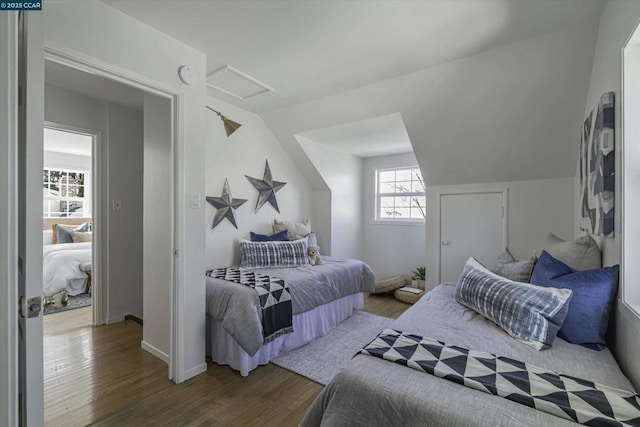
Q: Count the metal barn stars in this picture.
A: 2